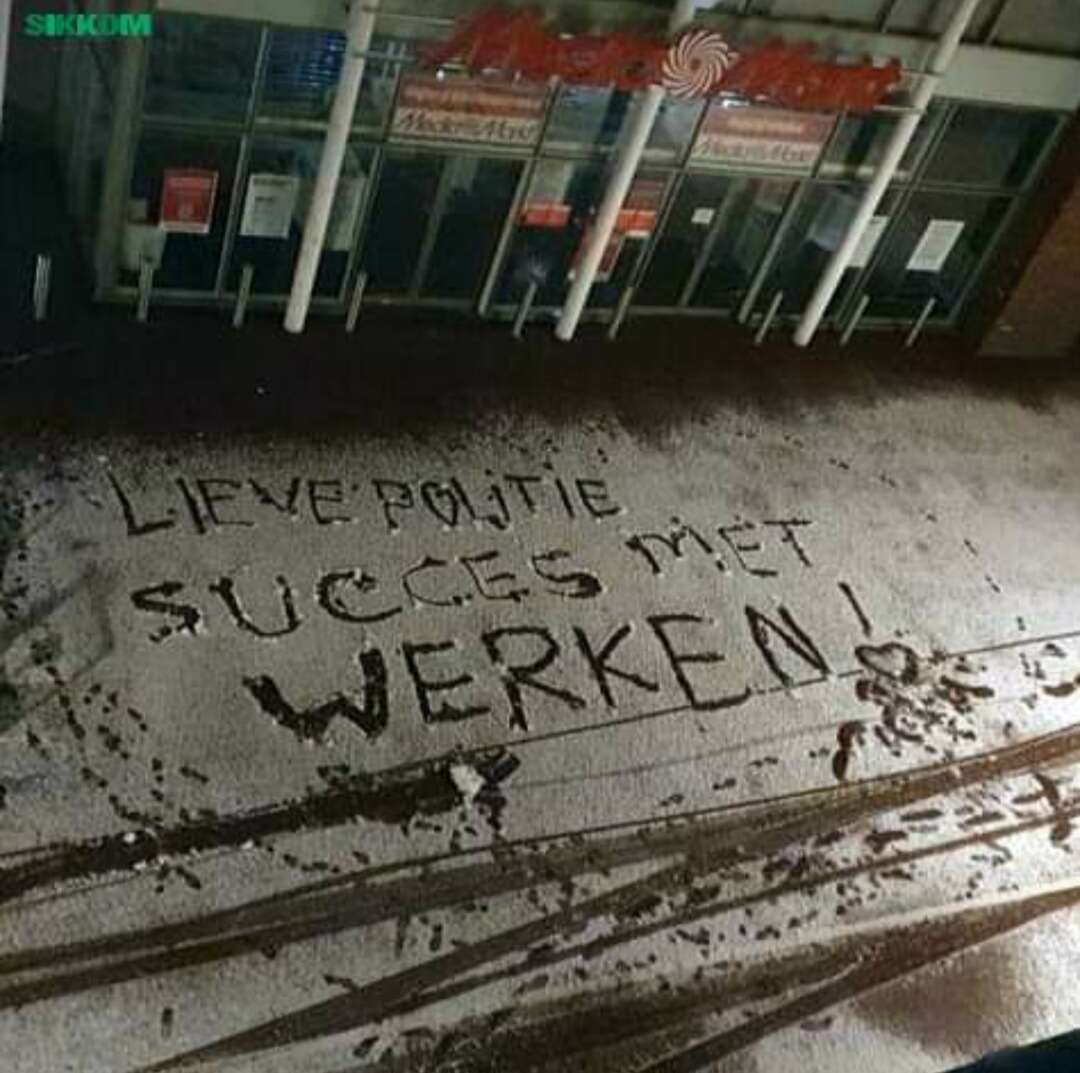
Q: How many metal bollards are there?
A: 9